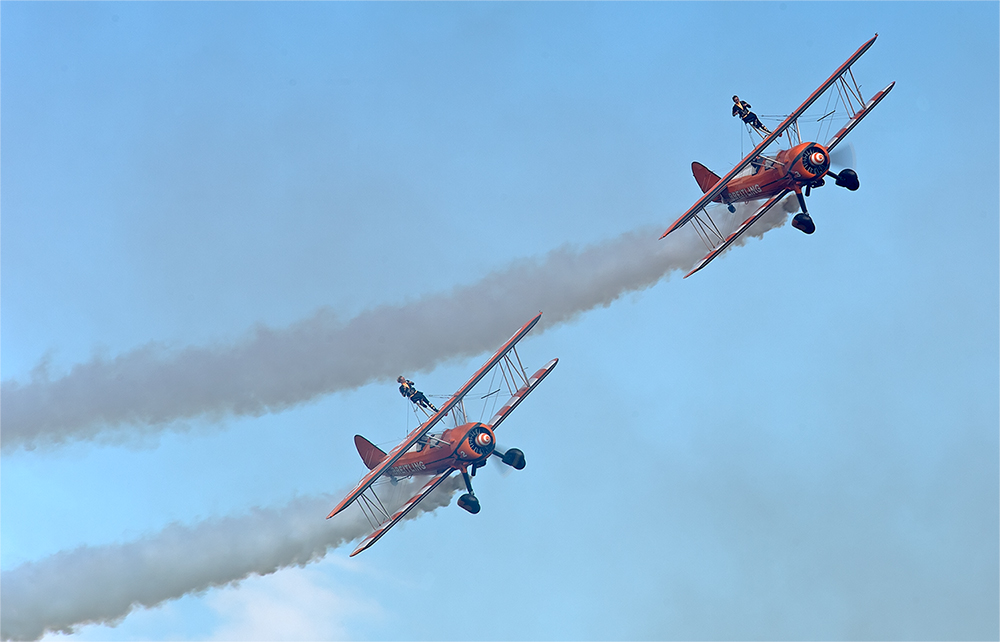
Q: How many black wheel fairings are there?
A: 4